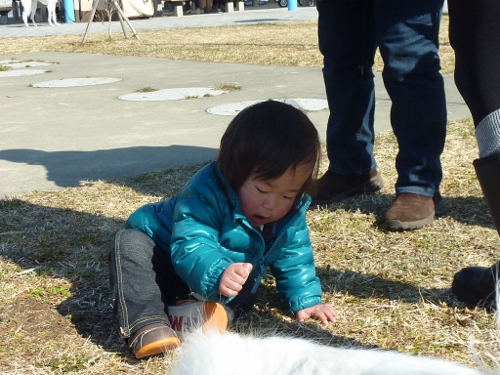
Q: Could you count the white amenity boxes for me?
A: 0